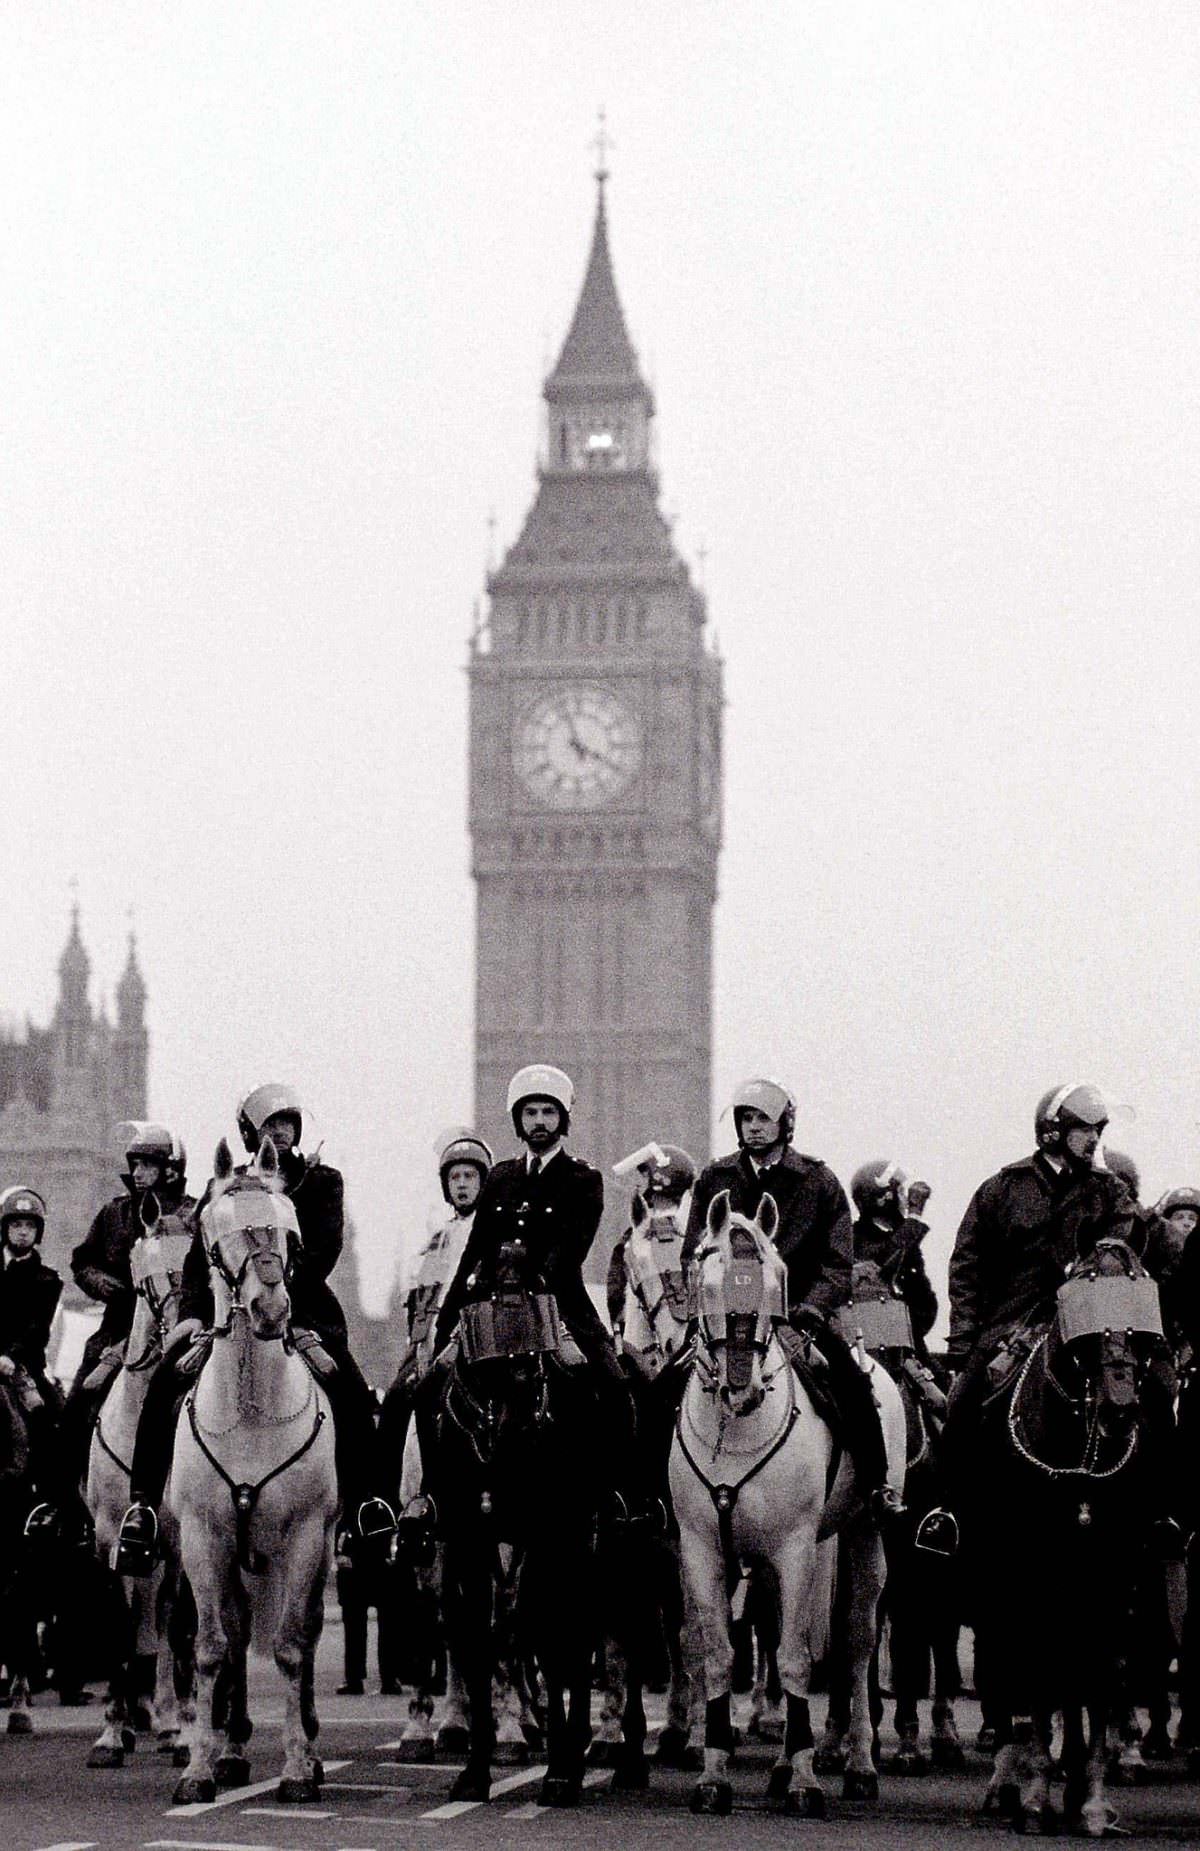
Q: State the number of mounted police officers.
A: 11